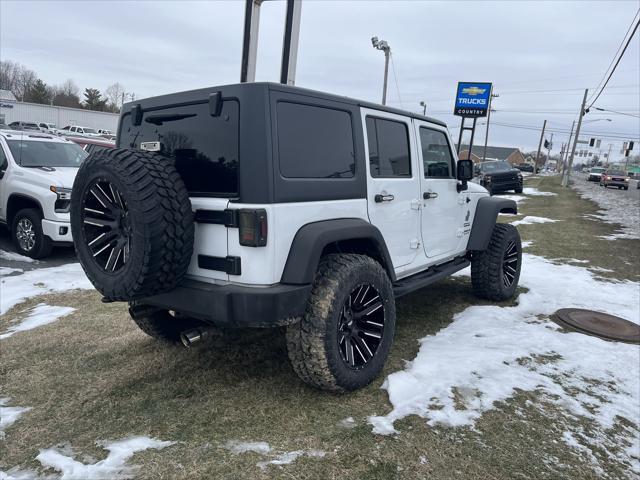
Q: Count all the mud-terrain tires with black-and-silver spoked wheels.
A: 3